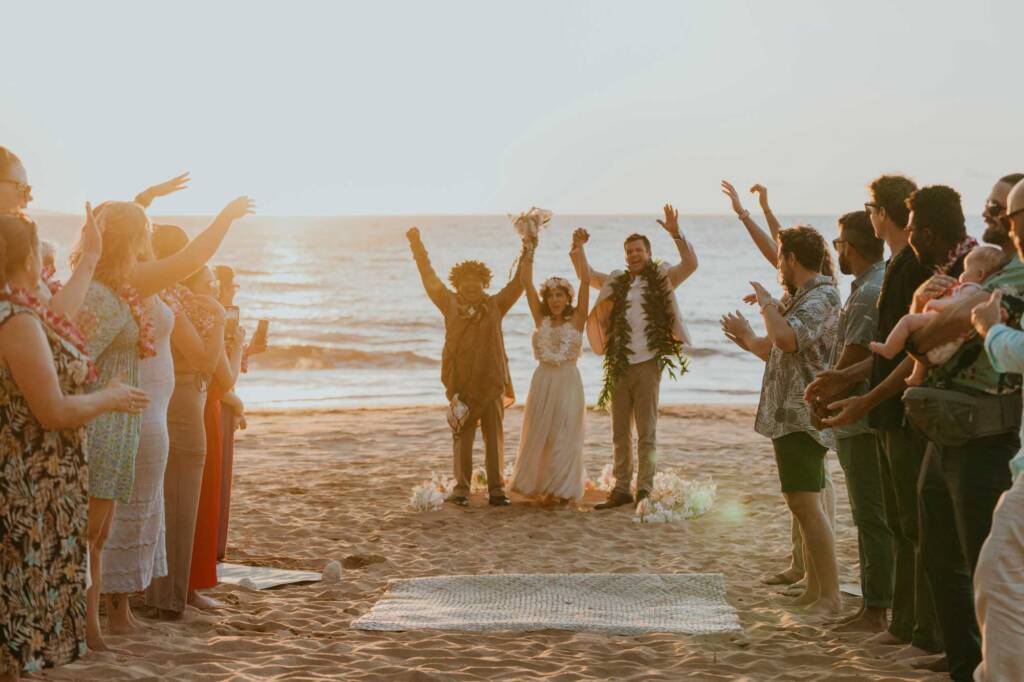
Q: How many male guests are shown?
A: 6